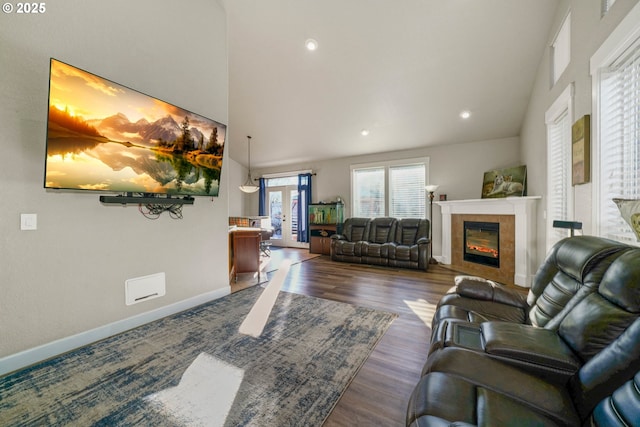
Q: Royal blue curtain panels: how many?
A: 2